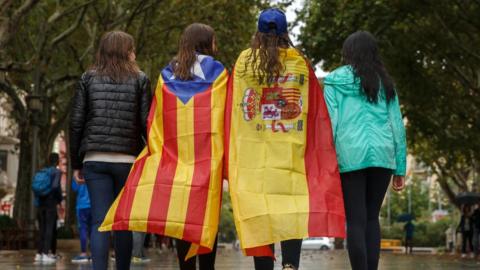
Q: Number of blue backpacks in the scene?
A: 1